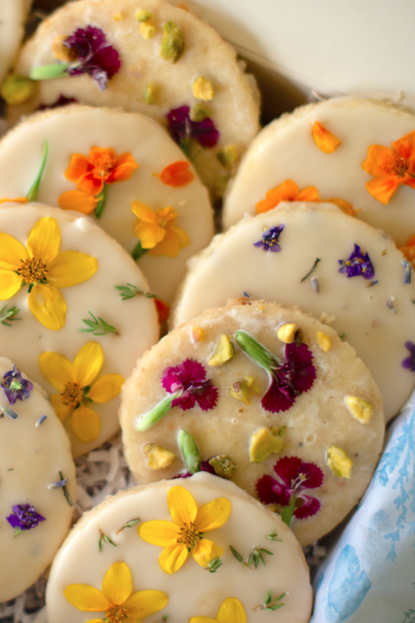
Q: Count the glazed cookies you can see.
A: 9